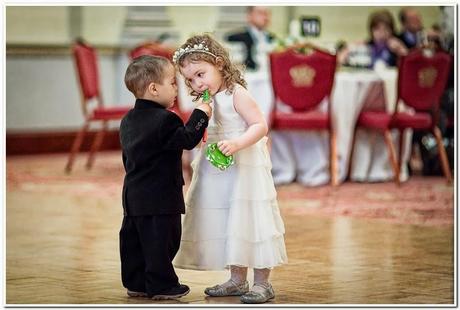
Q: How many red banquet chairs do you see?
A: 4